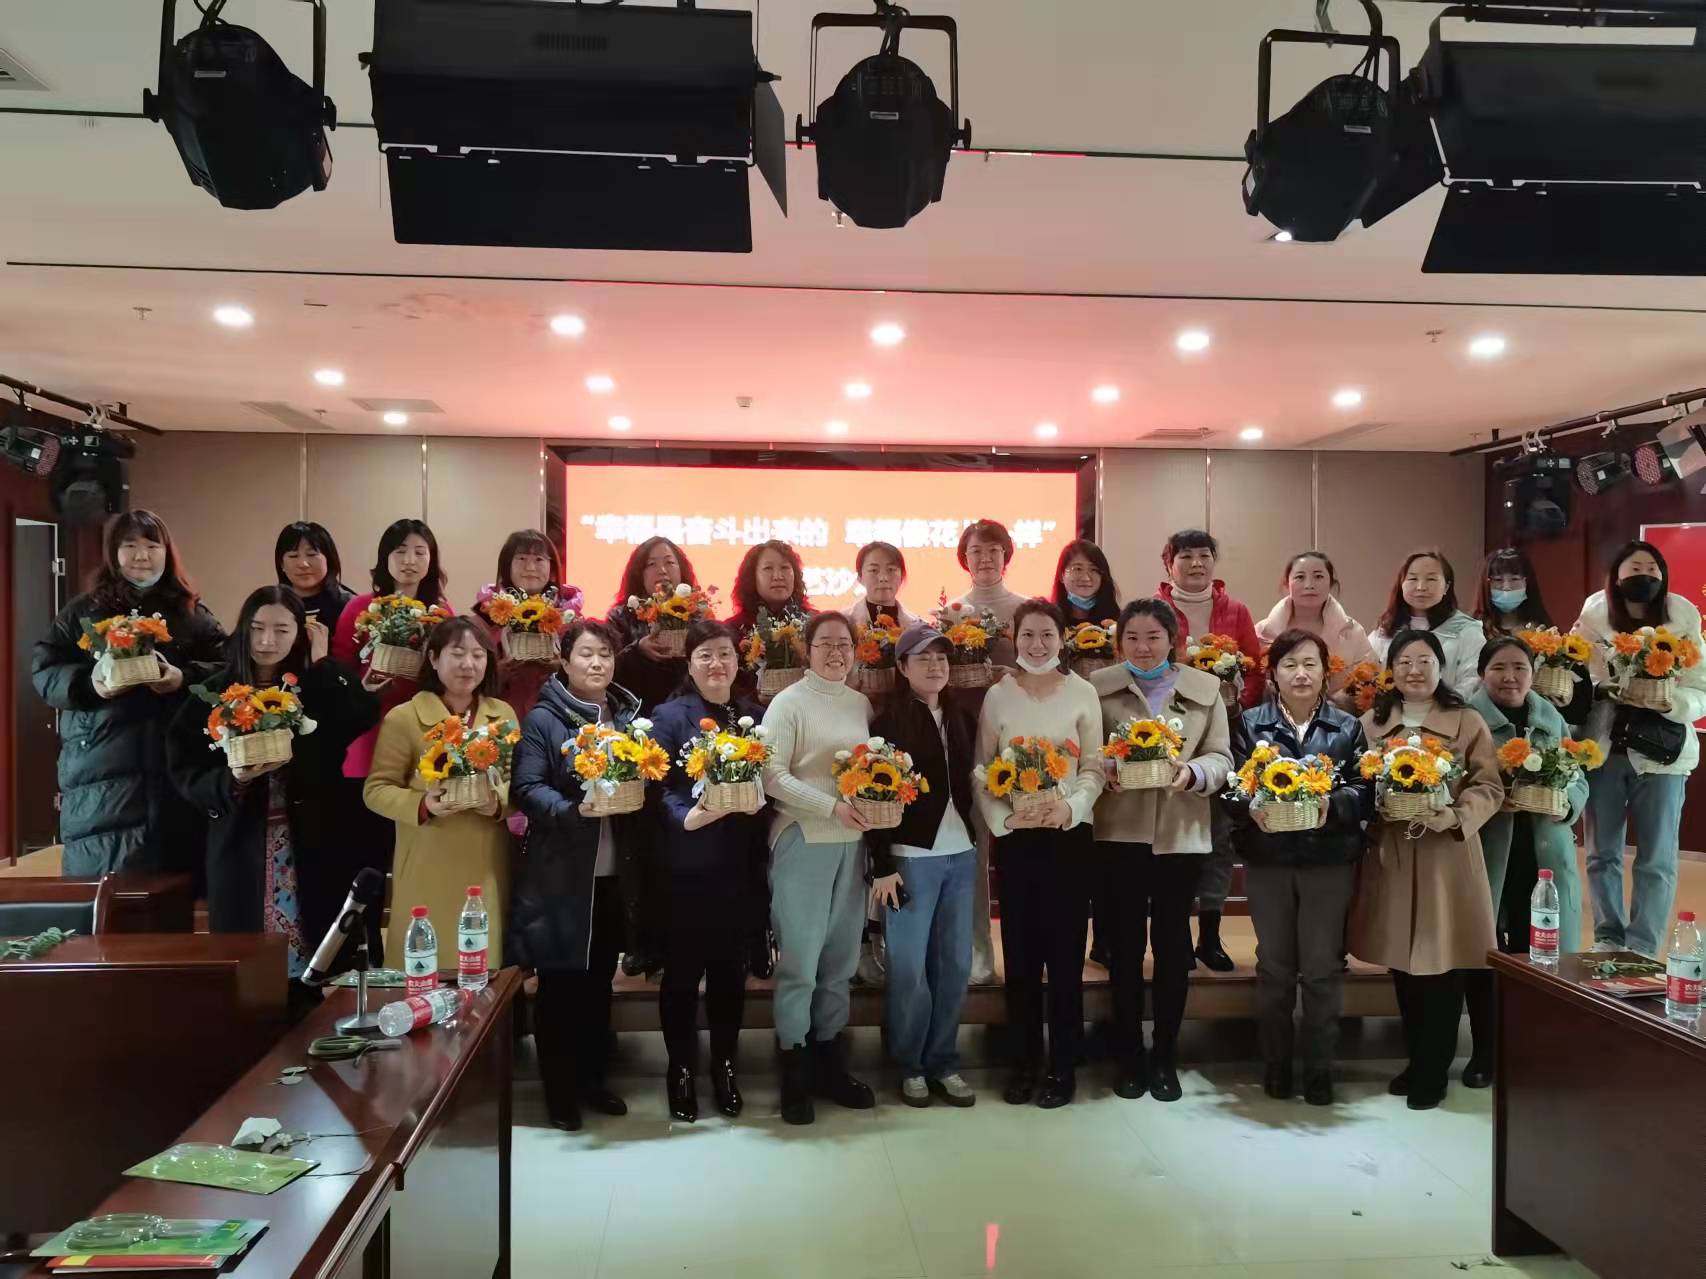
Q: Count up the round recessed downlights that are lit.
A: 15